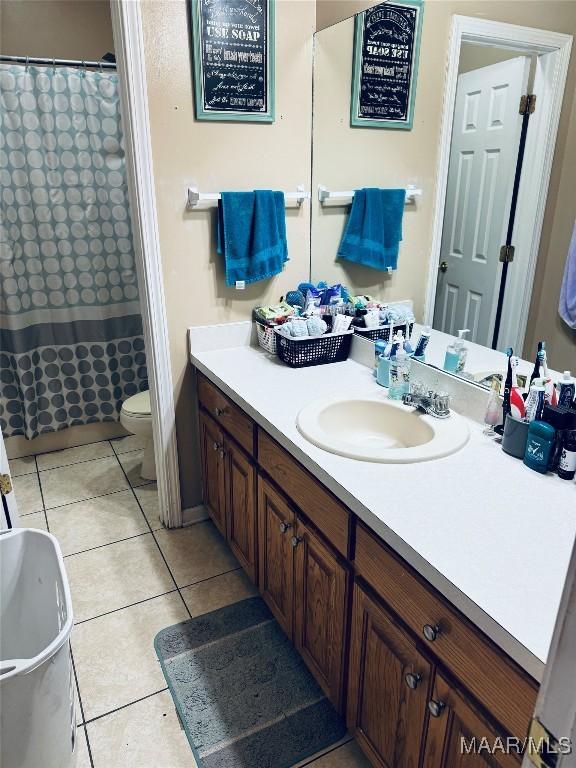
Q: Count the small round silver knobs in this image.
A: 8